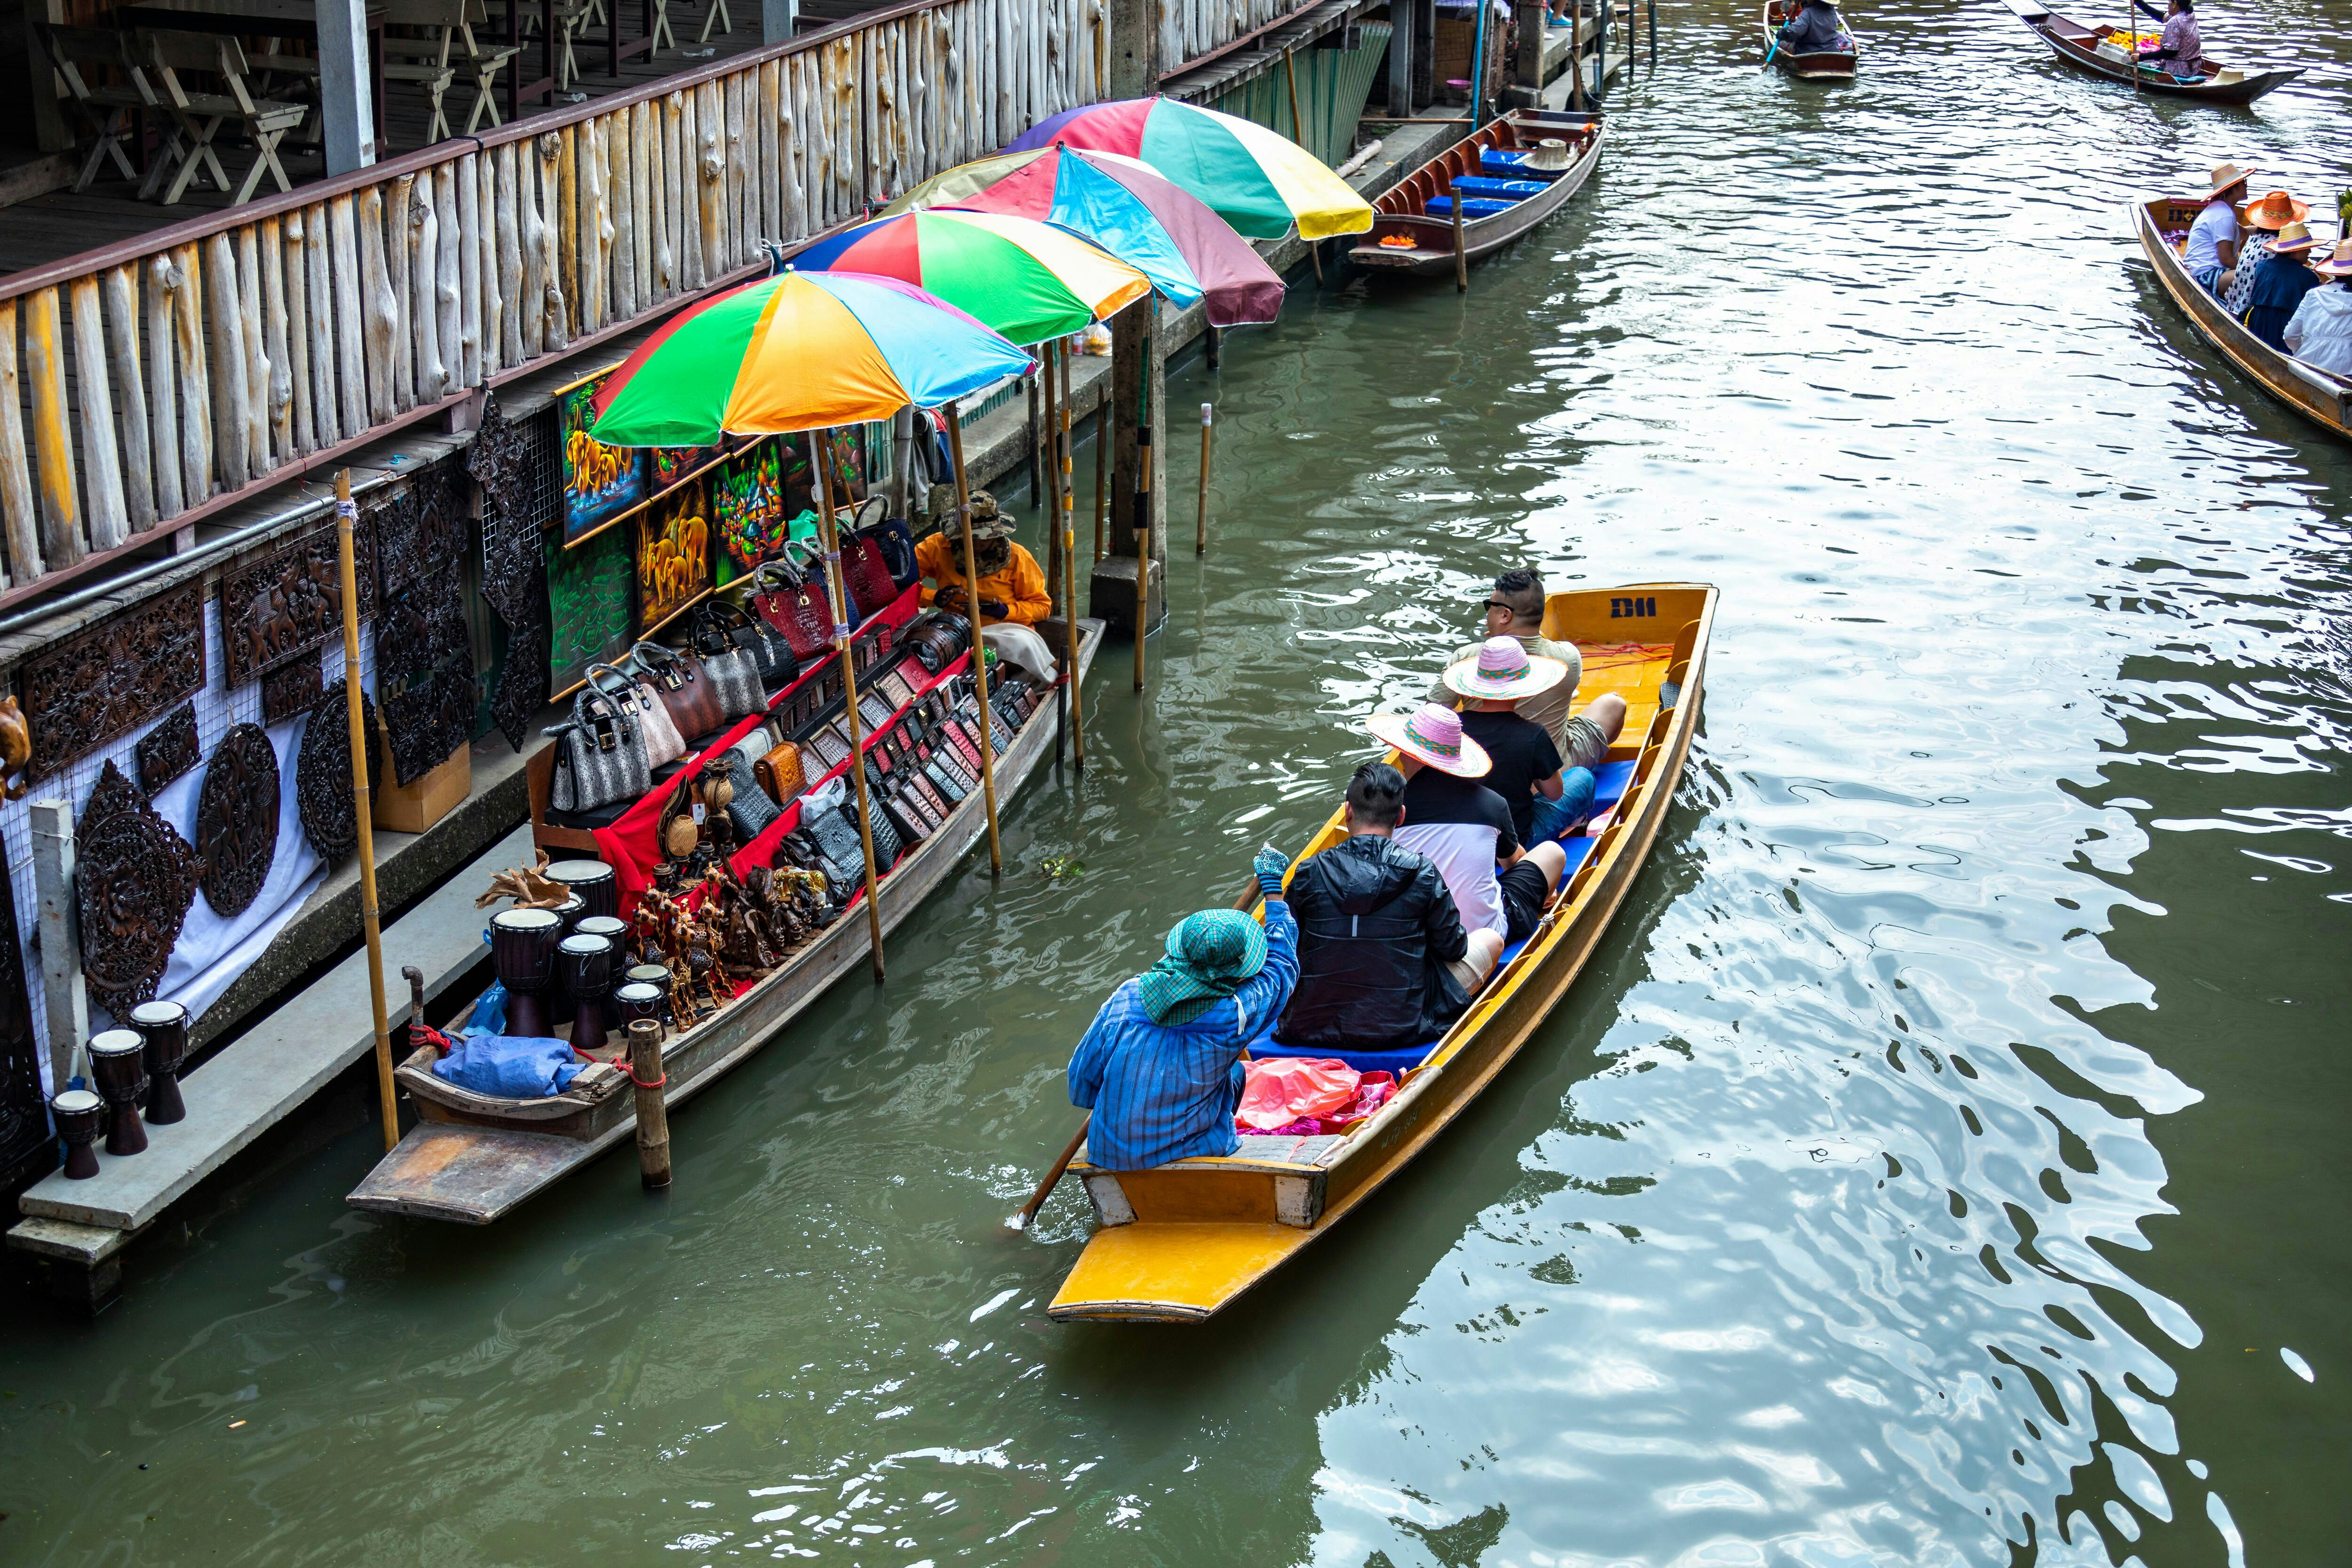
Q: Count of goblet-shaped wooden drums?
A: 10